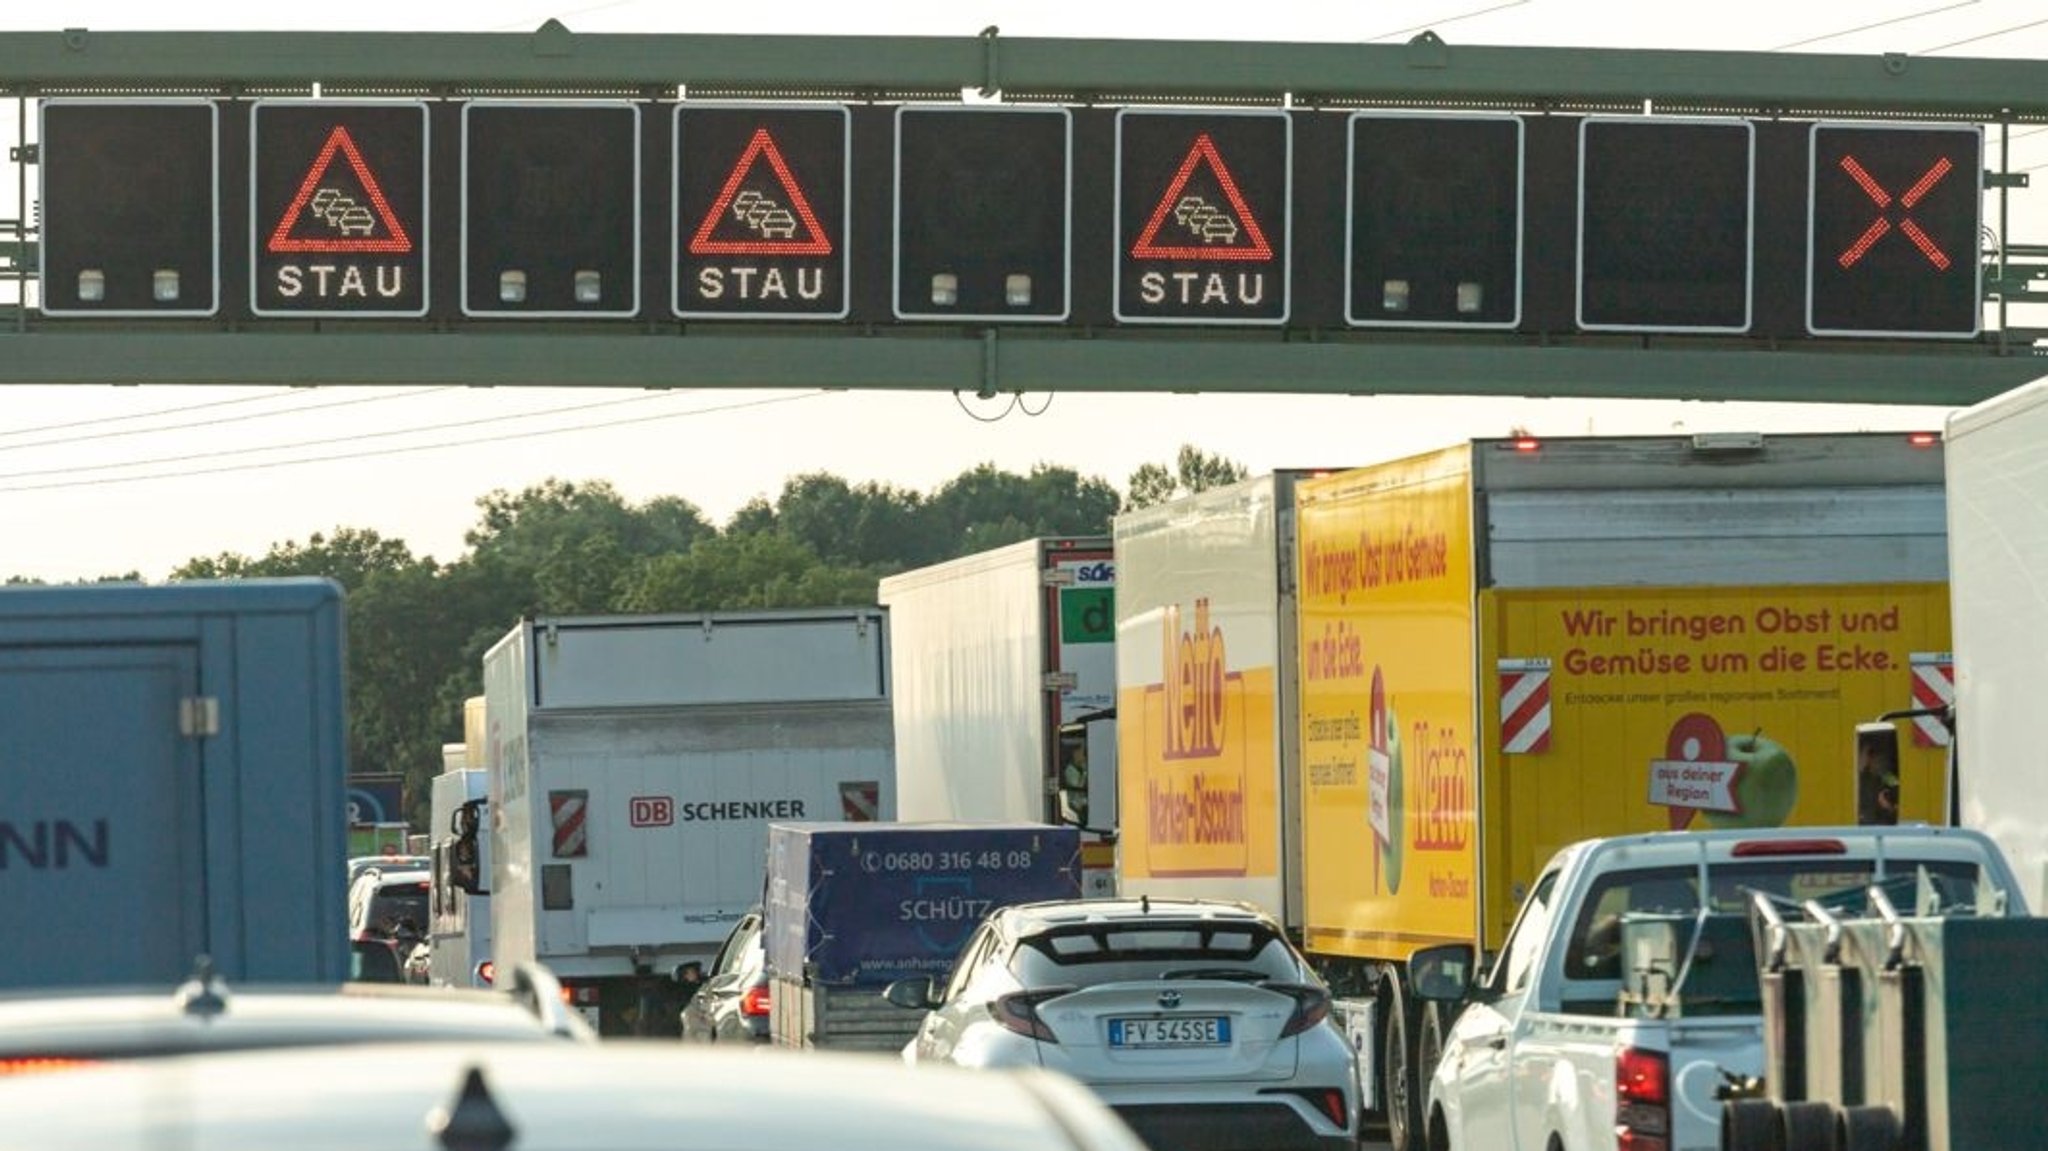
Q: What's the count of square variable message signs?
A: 9